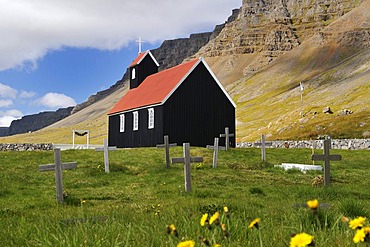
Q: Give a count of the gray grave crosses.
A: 8